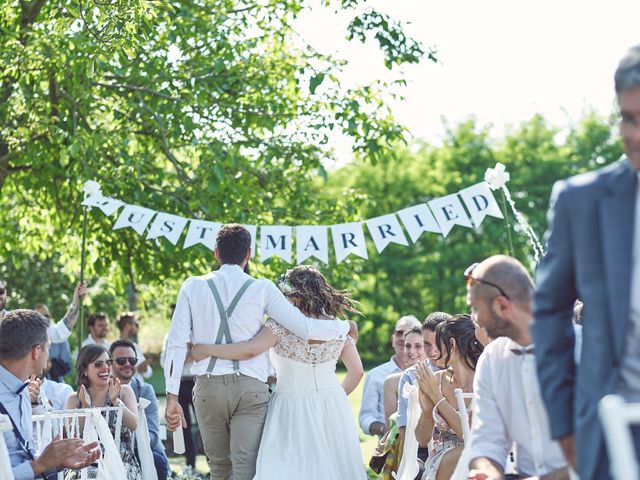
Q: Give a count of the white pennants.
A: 12